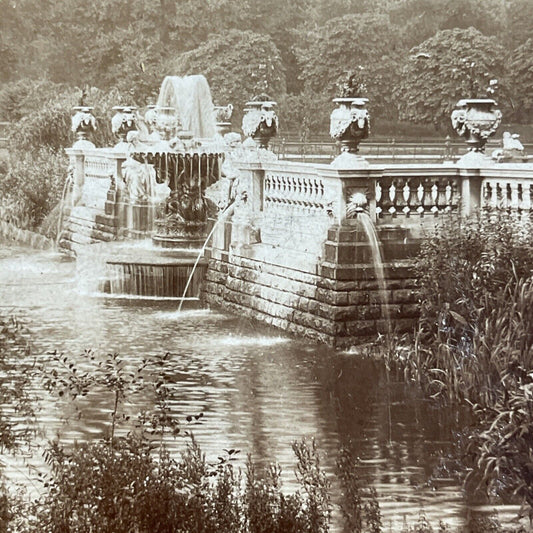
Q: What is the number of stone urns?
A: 8